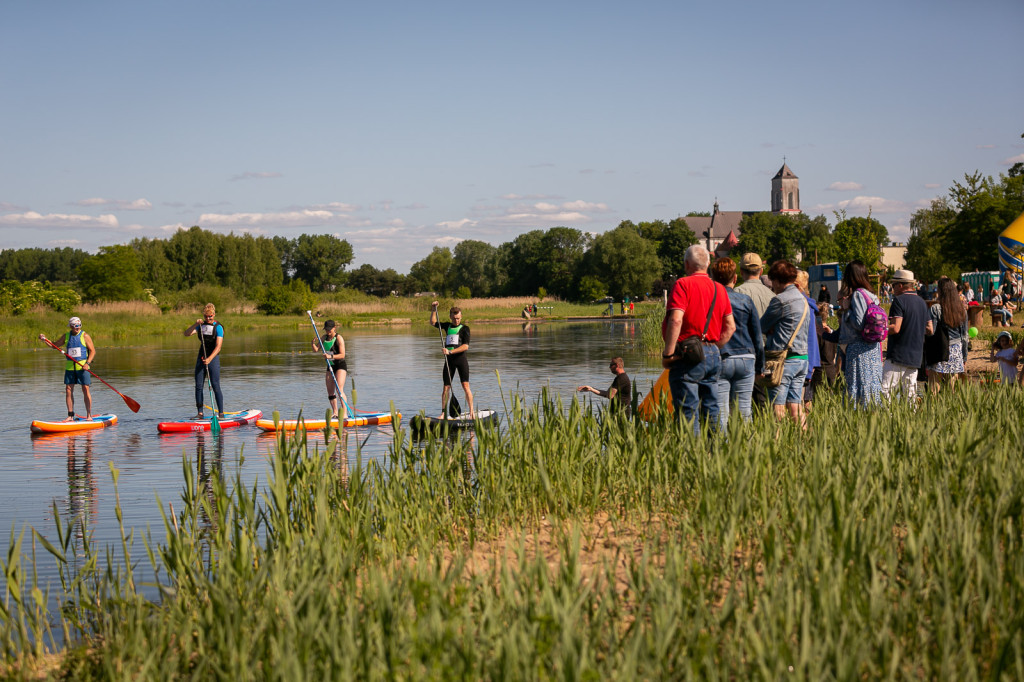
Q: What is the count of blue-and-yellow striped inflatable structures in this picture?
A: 1